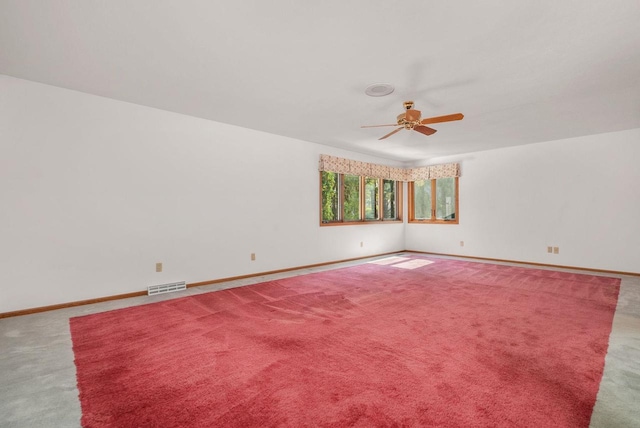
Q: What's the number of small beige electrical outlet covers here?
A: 6